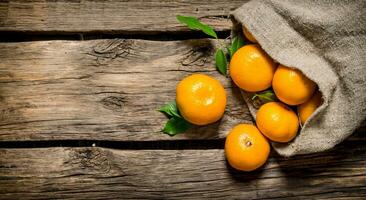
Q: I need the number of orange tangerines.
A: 7